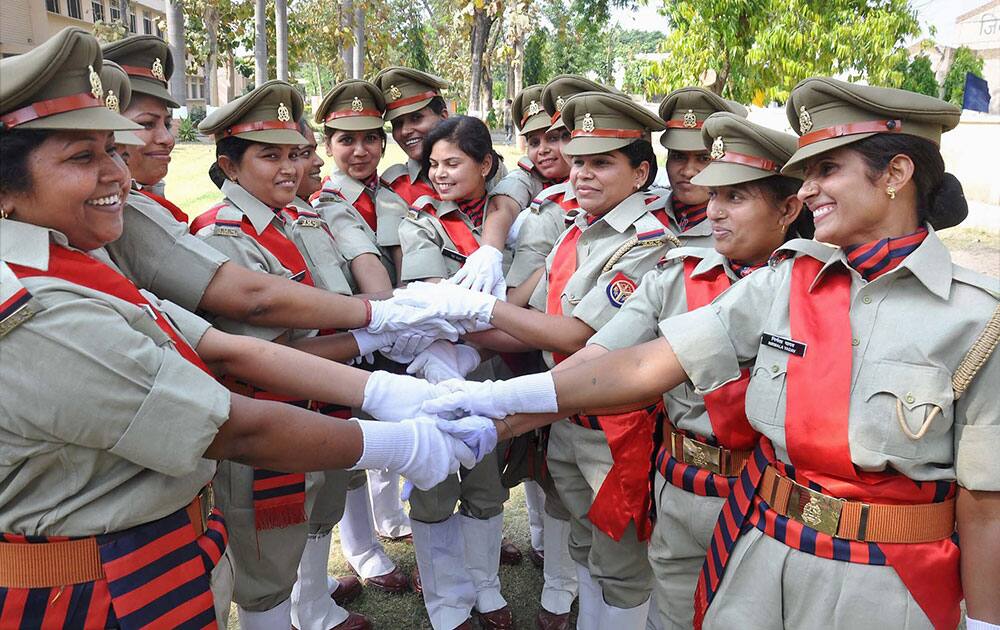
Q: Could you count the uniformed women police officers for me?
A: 14